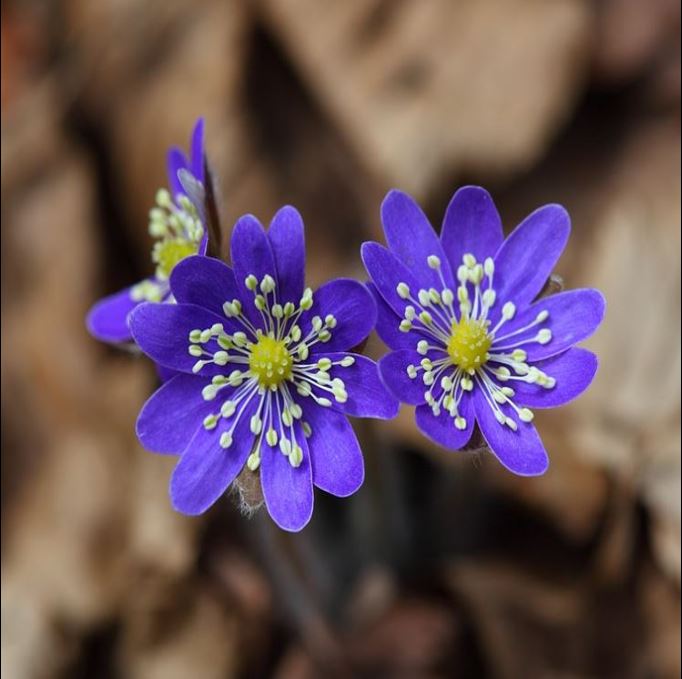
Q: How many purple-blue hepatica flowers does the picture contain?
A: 3